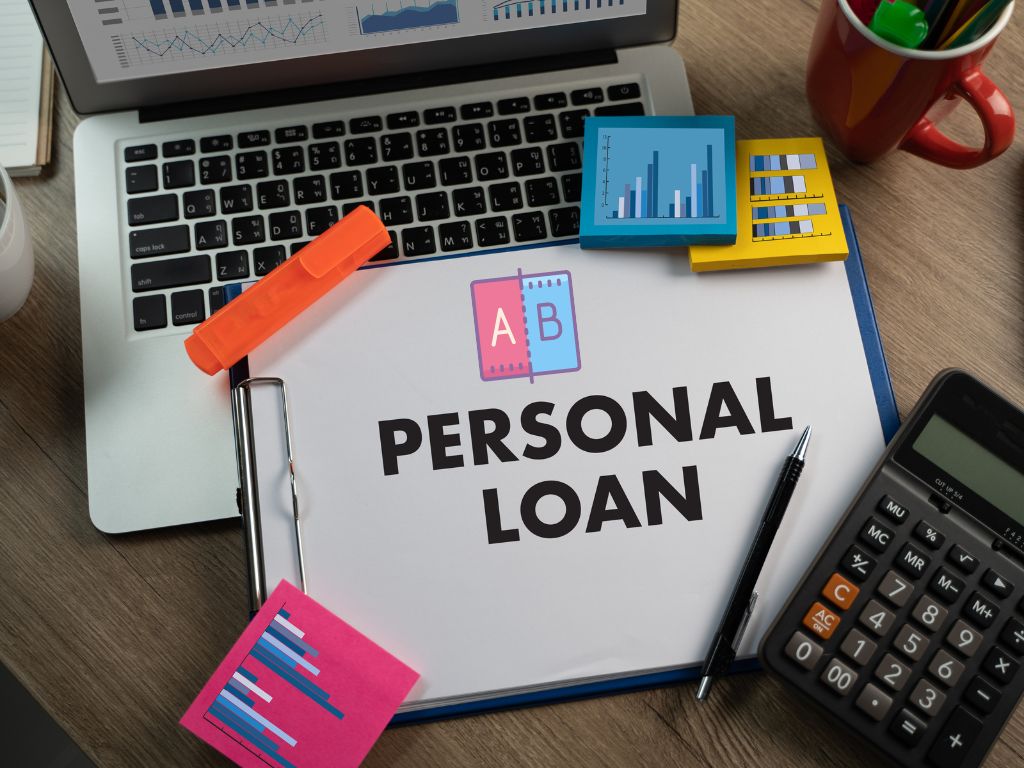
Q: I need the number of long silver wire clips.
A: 1